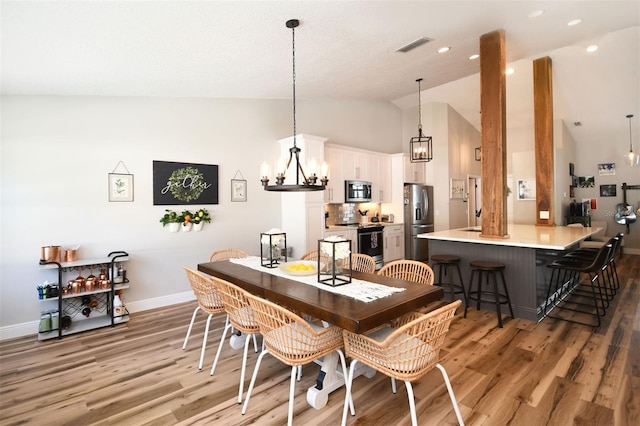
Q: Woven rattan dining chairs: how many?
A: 8